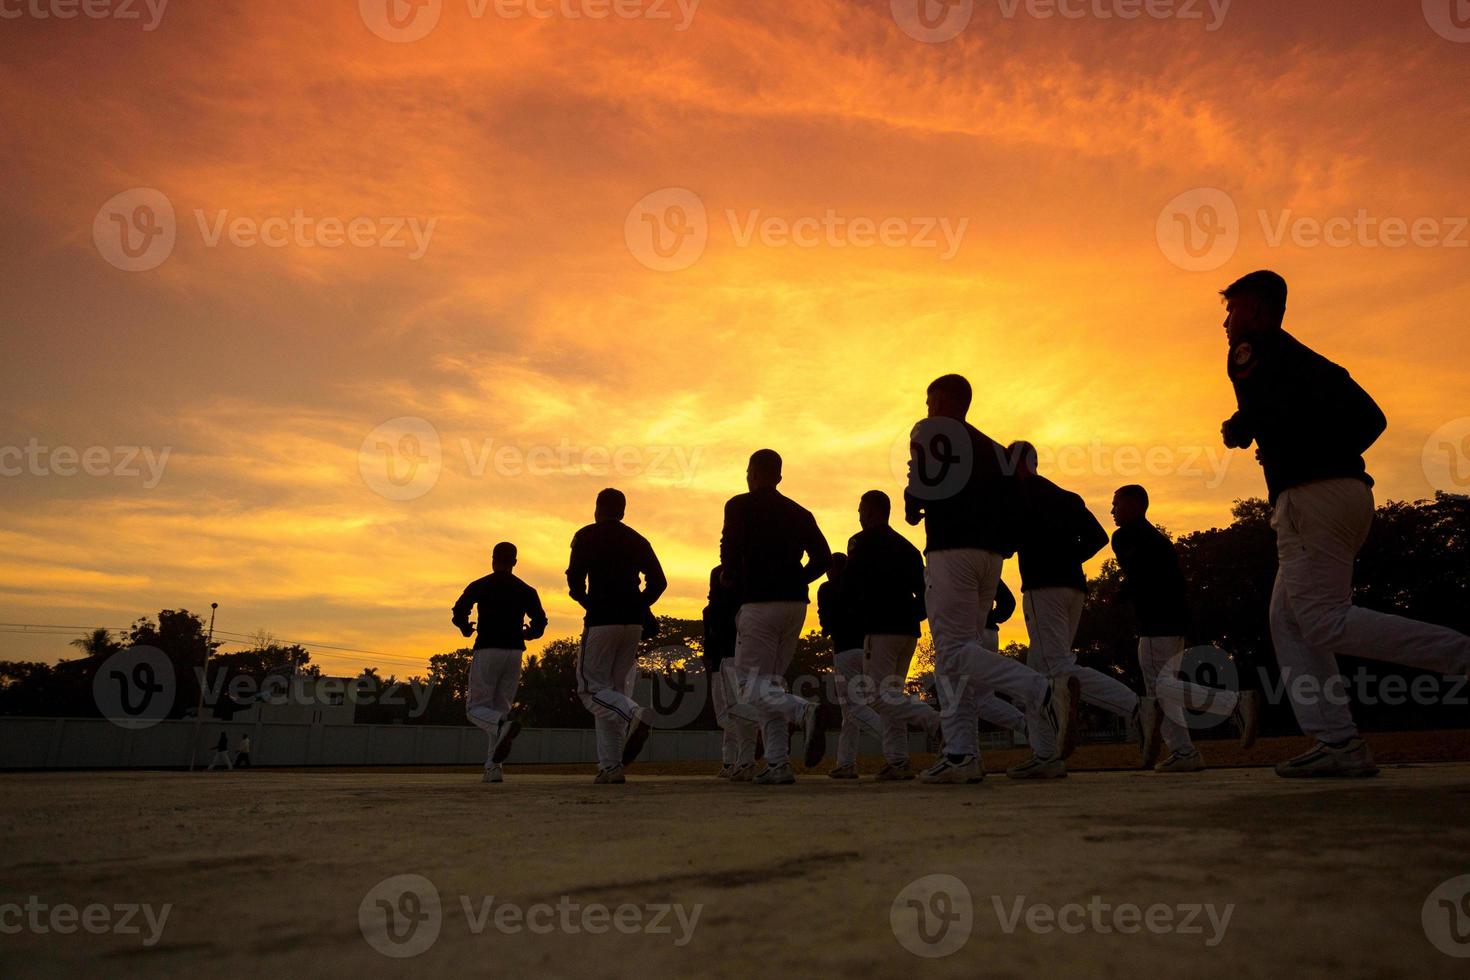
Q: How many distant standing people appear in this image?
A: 2